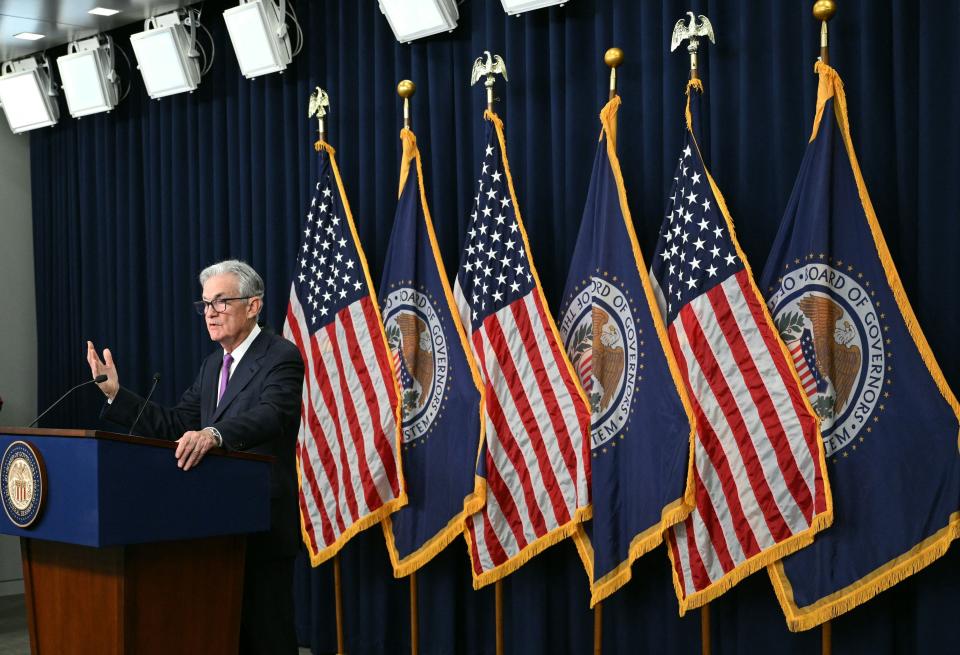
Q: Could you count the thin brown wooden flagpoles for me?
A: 6